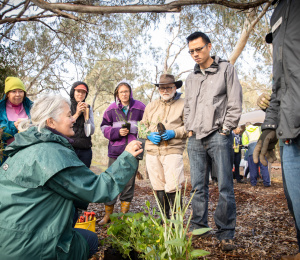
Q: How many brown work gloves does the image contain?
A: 2